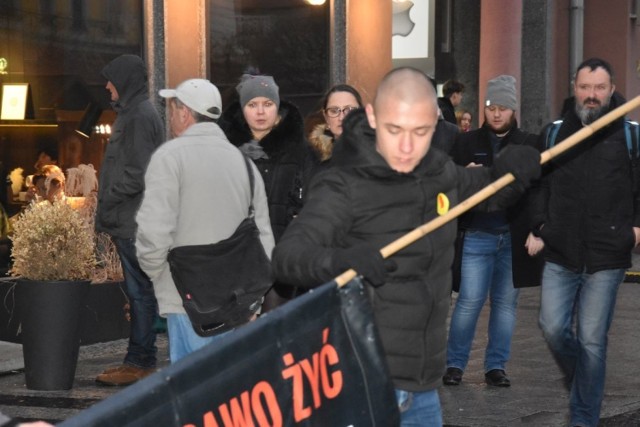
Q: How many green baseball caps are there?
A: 0